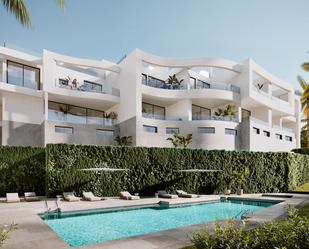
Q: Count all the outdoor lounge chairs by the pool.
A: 7